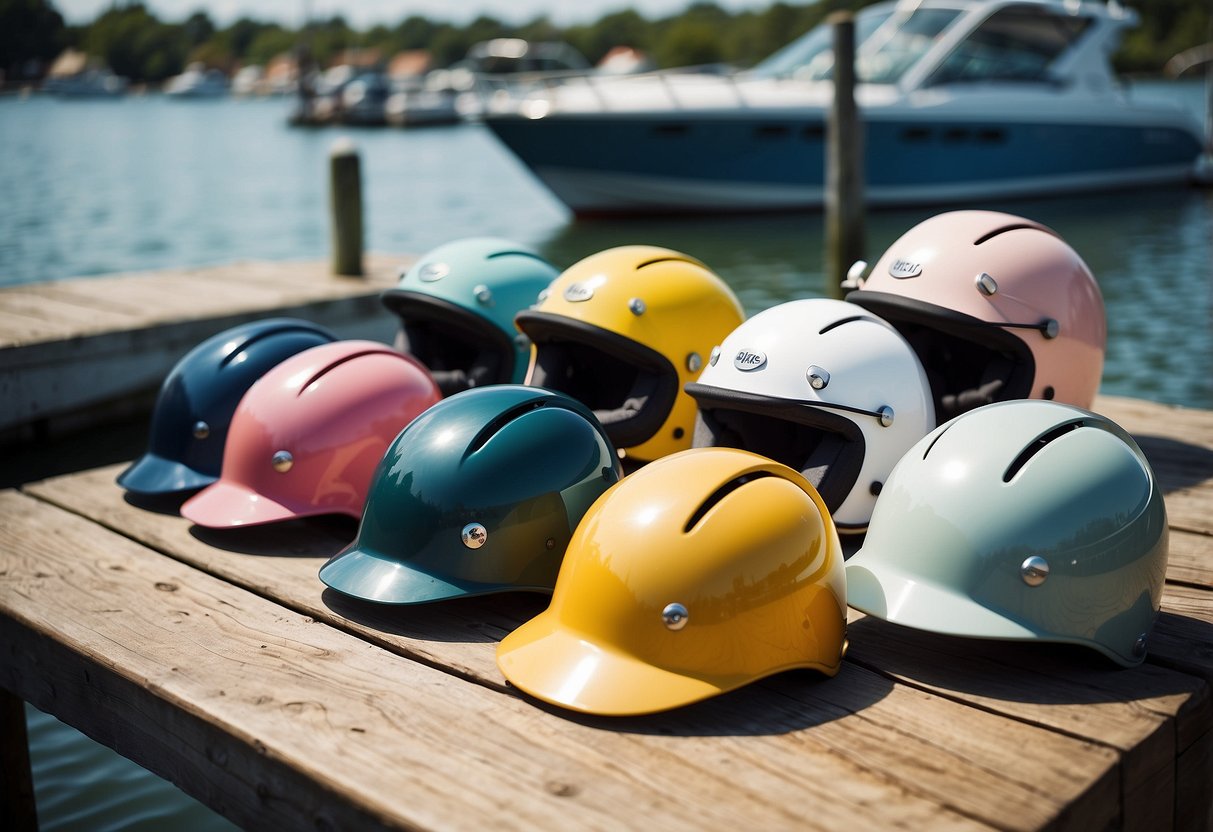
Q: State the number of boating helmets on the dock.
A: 9